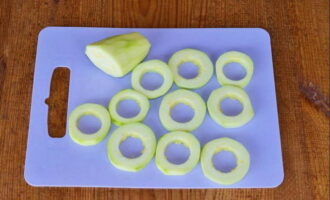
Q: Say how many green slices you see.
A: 10